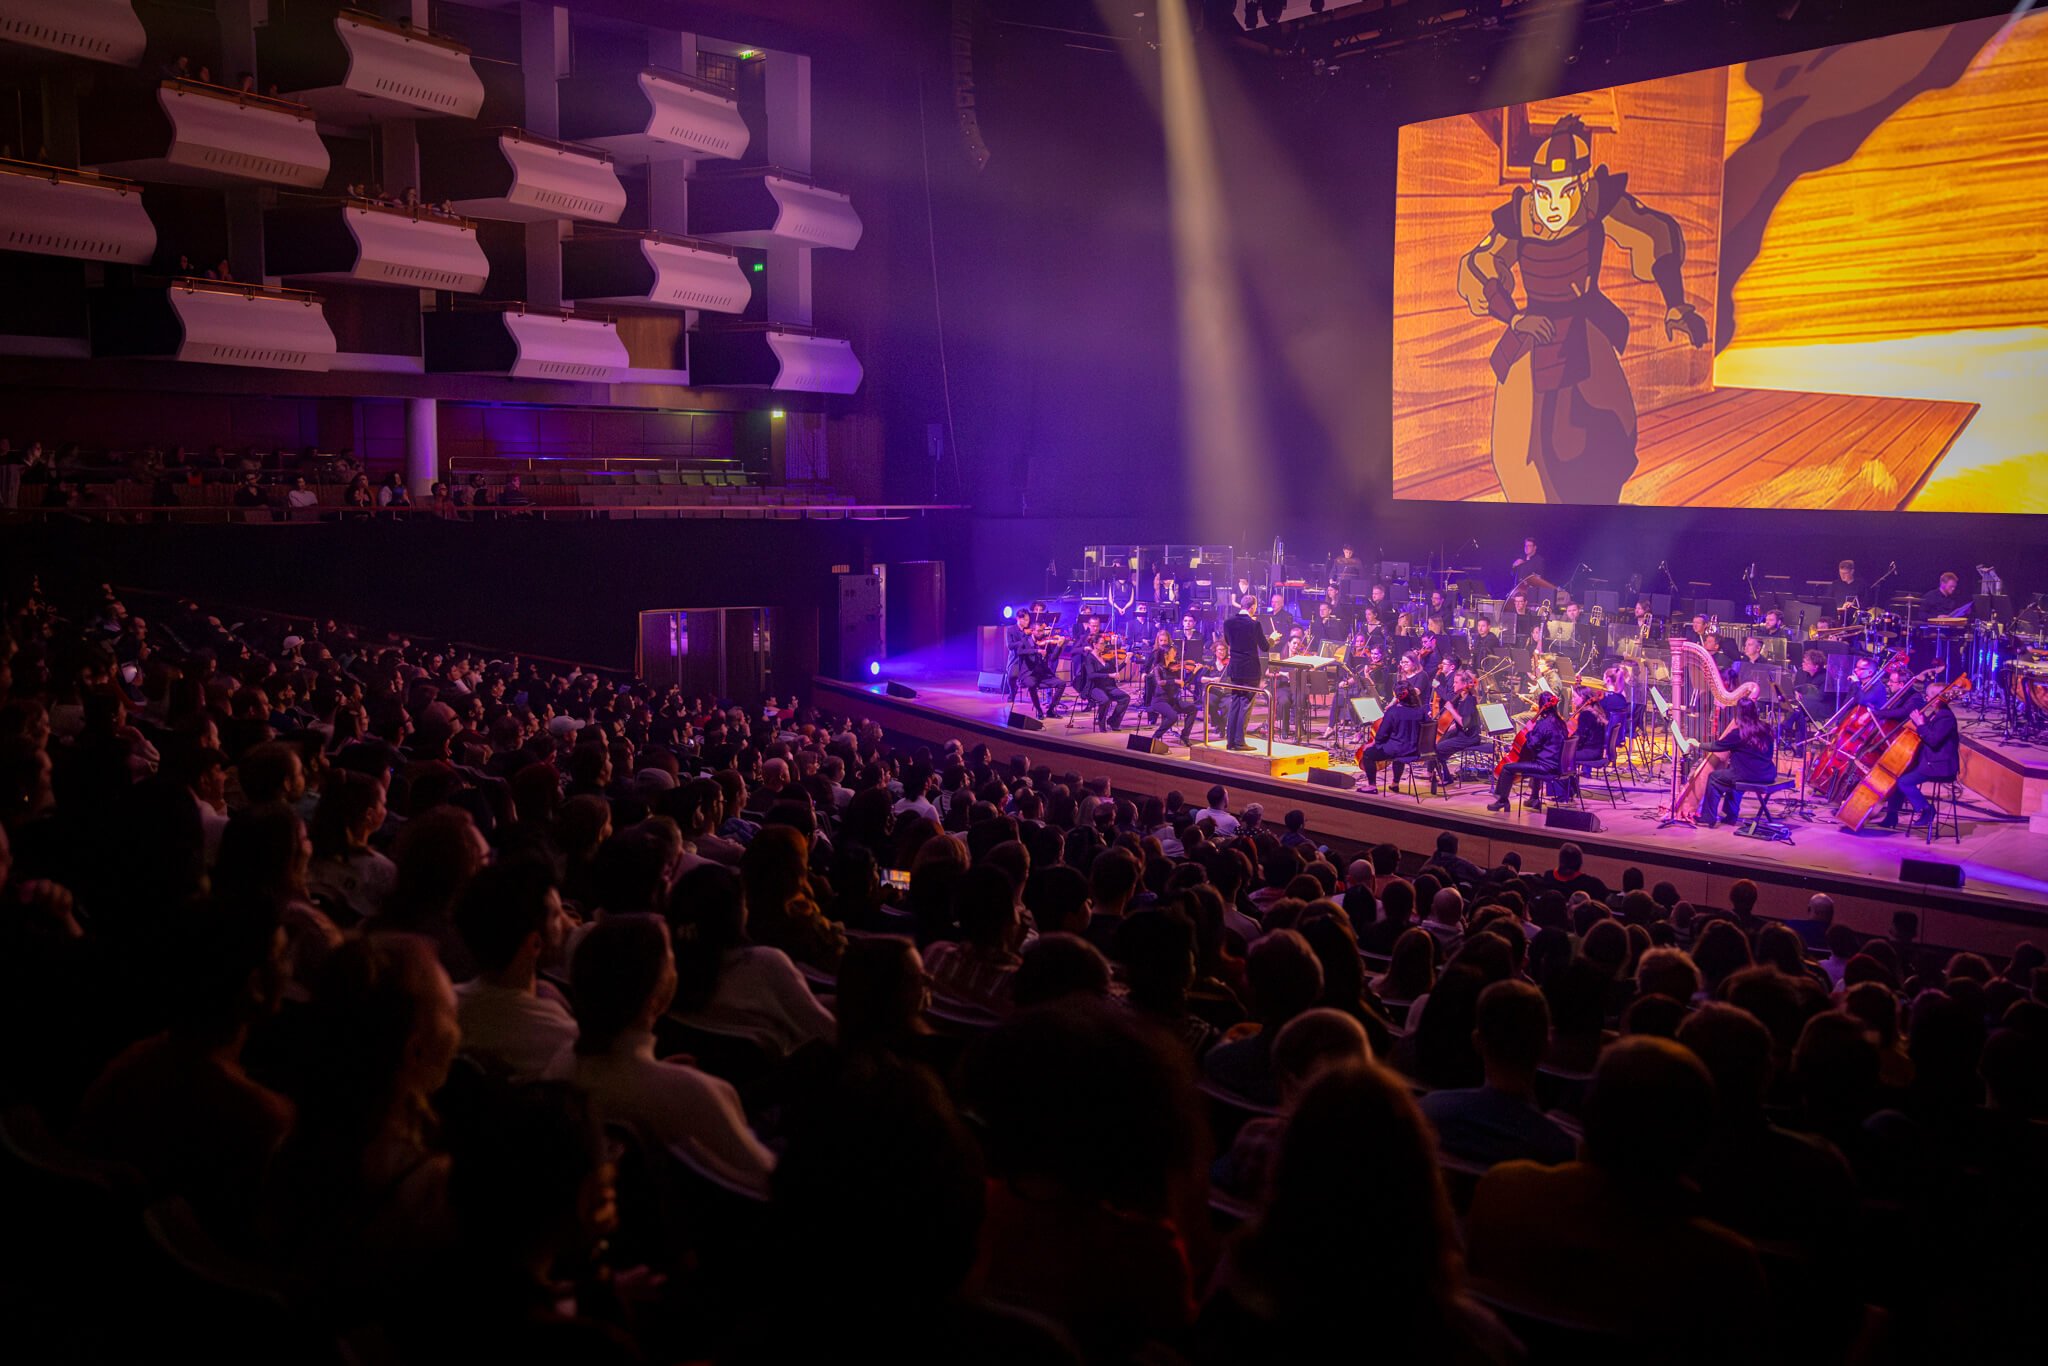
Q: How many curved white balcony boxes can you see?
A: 12